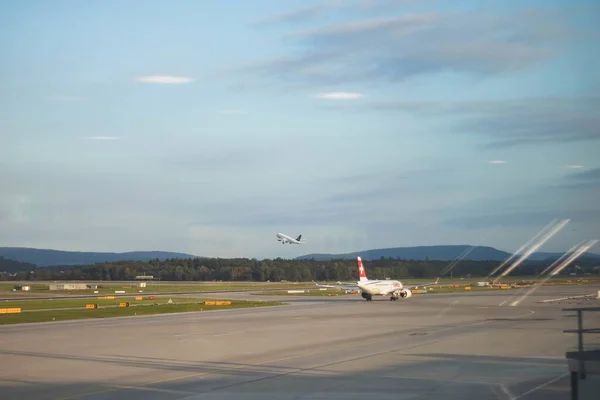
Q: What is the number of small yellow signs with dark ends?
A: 2